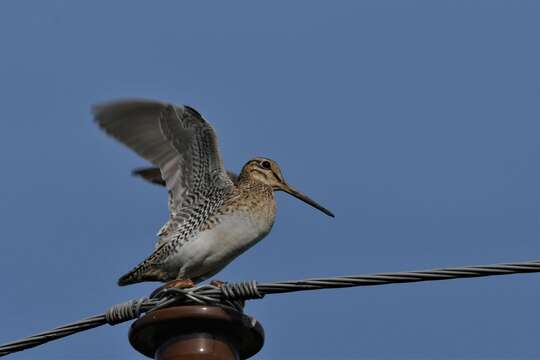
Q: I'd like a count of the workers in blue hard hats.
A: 0